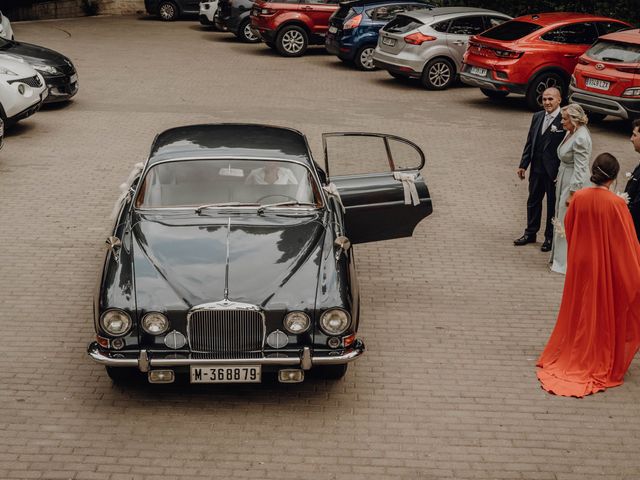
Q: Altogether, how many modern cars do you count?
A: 11